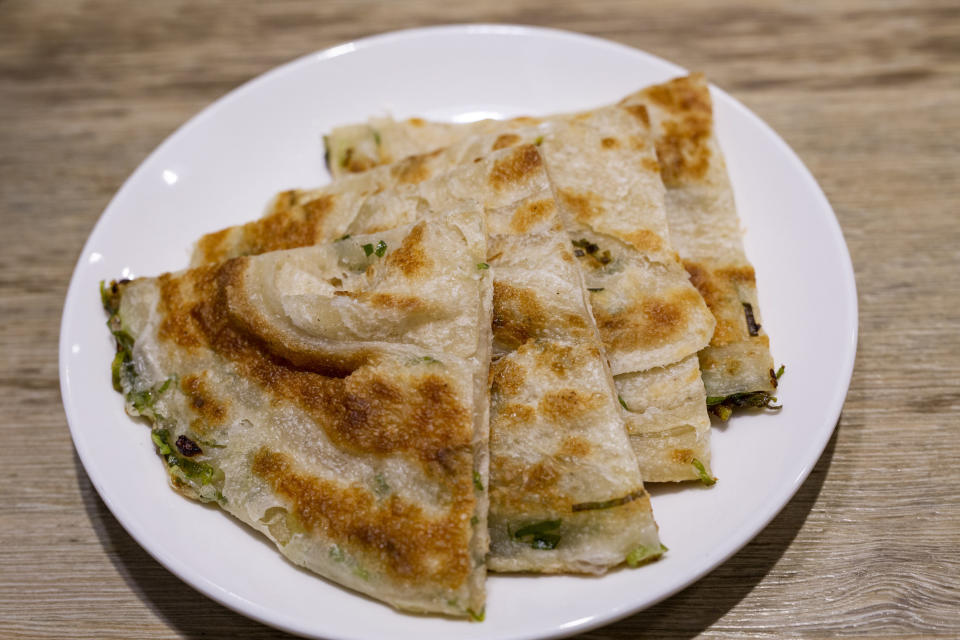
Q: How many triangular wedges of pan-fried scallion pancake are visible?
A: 4